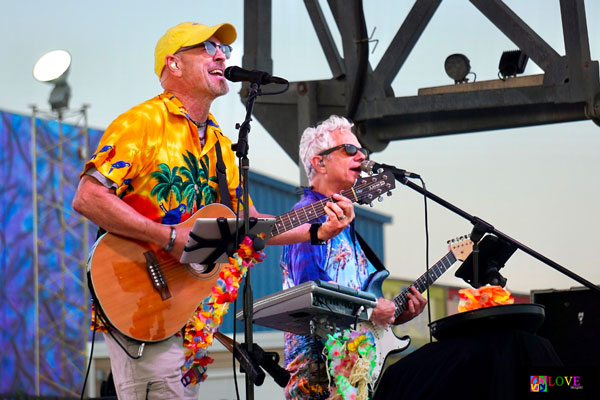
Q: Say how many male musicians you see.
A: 2